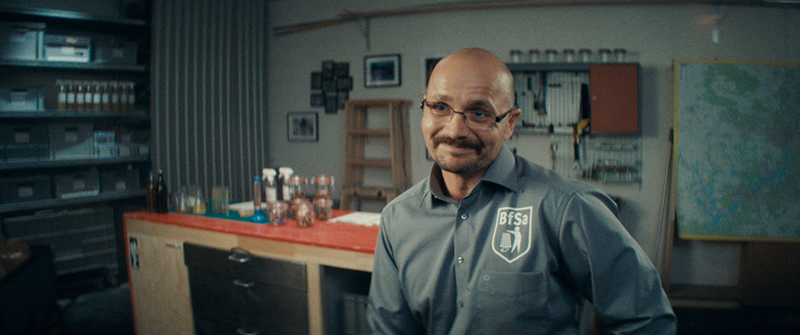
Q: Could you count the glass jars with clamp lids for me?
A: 6